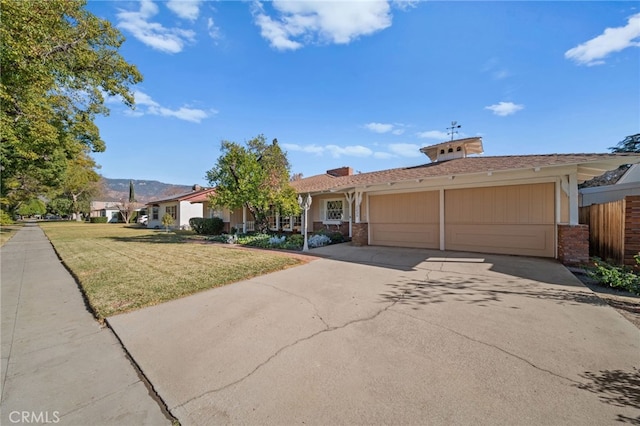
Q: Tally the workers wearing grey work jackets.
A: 0